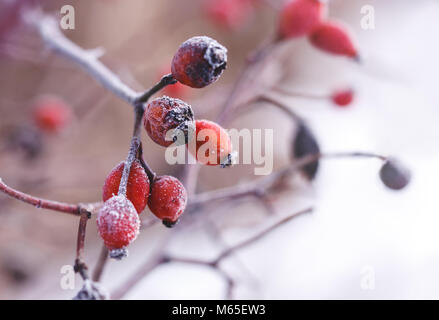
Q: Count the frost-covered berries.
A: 6